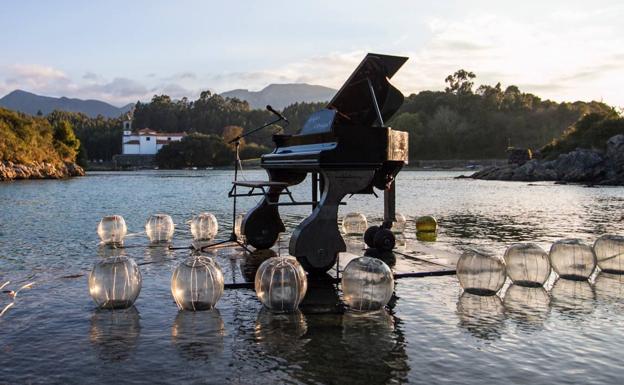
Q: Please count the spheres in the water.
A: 15